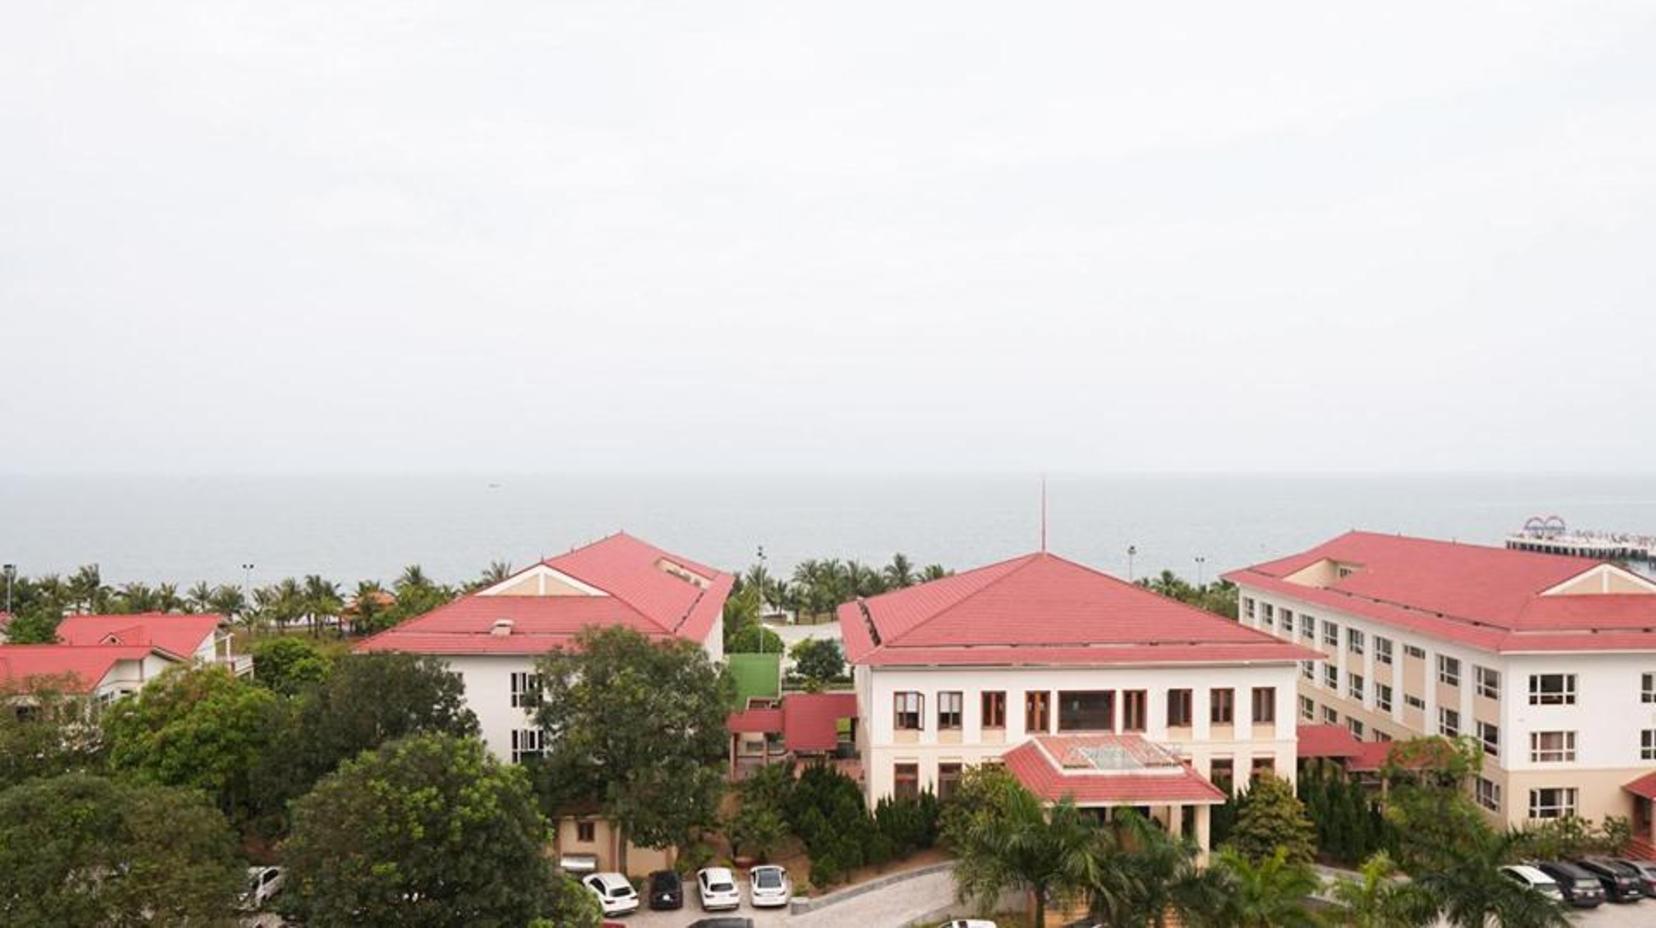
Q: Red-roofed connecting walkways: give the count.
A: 2